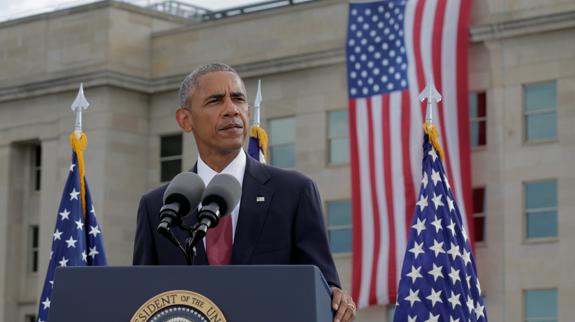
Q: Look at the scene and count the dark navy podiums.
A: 1